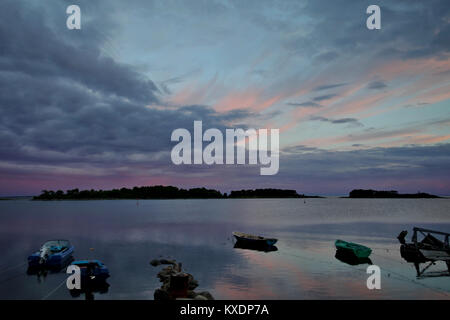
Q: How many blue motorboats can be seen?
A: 2